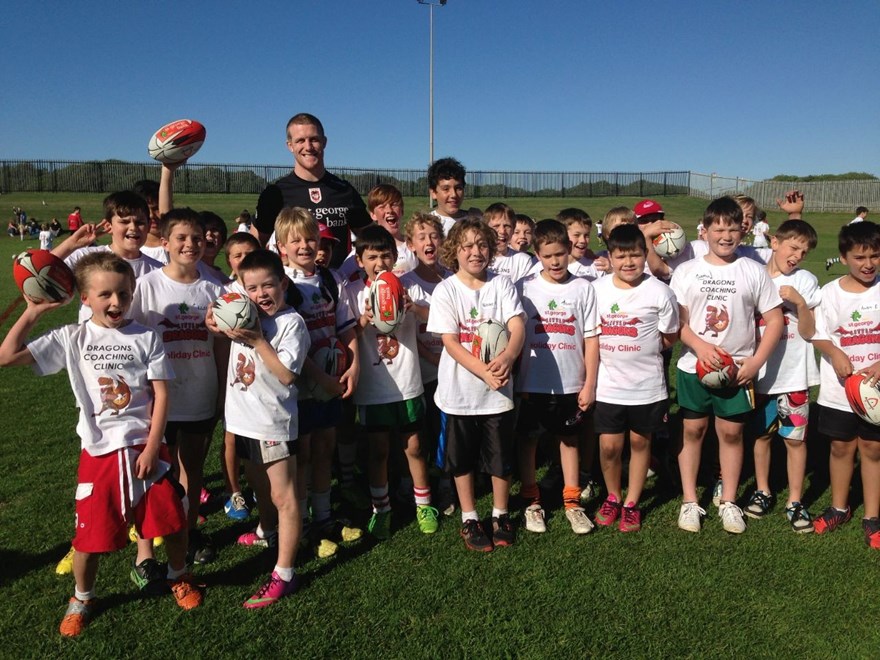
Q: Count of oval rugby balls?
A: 9